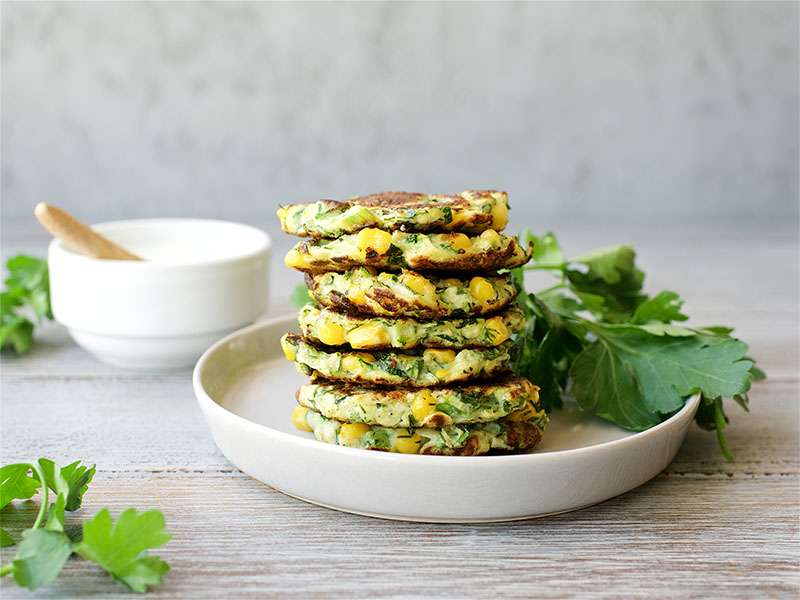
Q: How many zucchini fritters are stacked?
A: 7